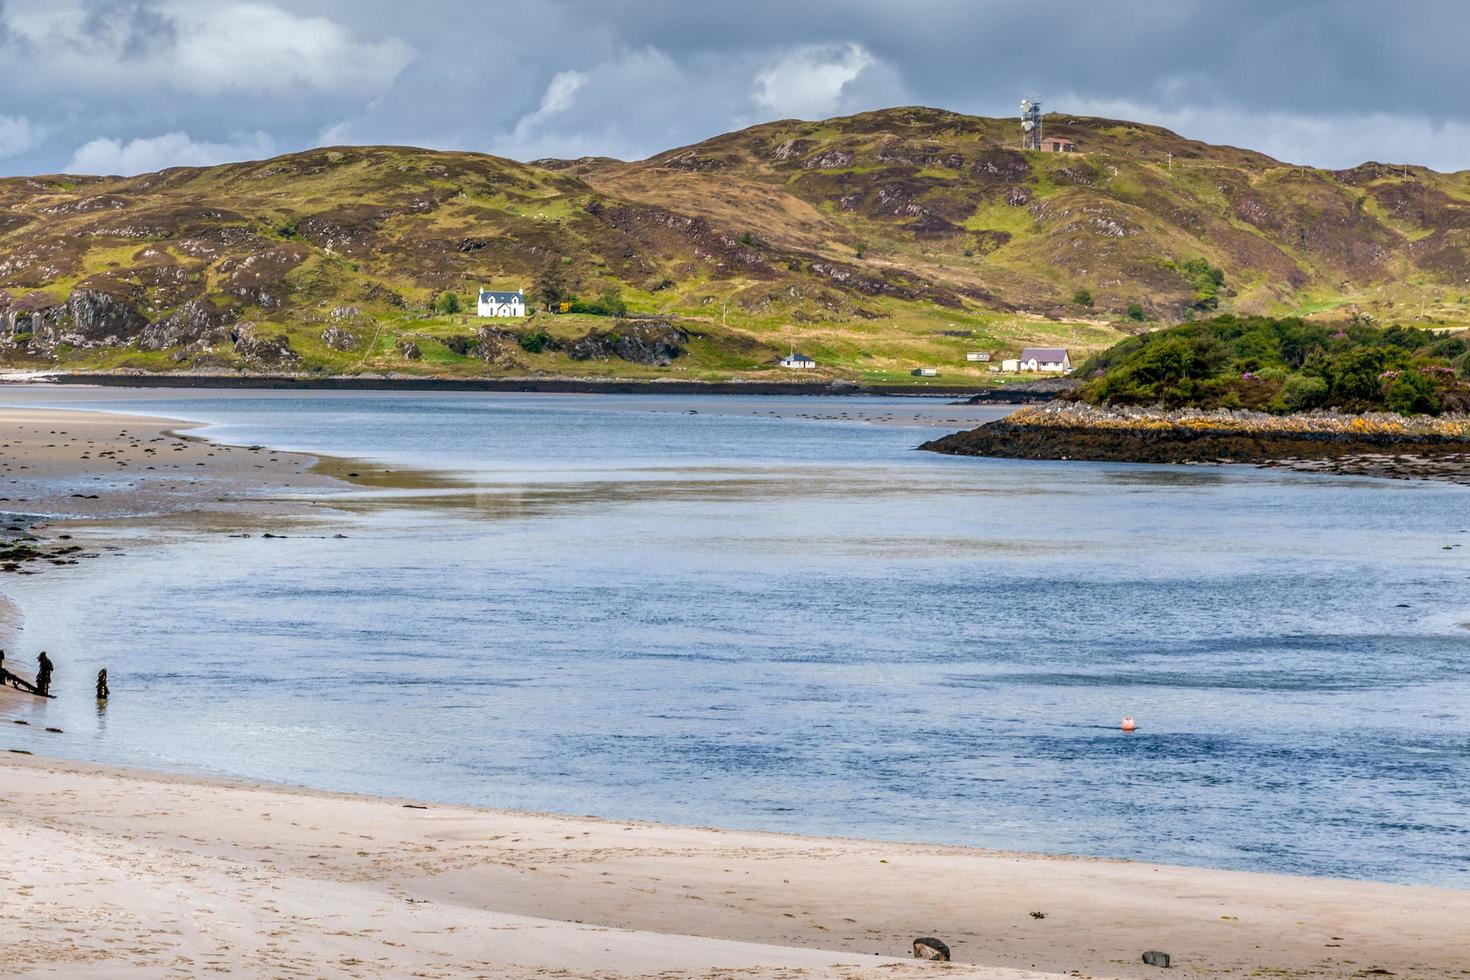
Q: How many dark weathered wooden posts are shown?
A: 3